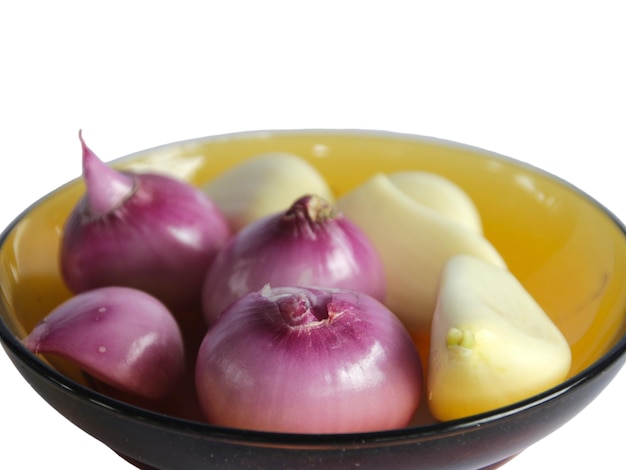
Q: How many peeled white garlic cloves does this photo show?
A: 4